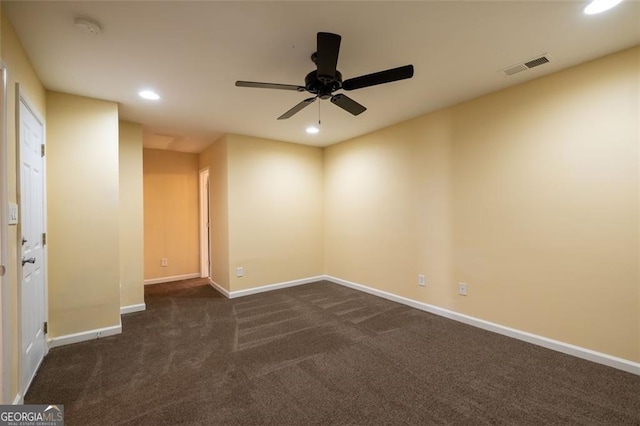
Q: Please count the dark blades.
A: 5